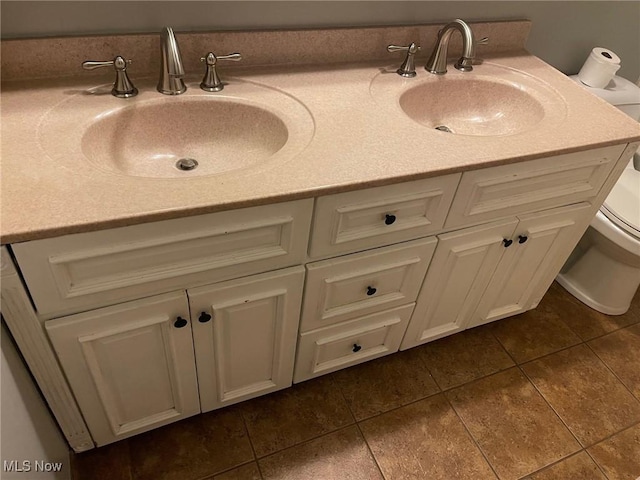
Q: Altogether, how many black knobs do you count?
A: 7